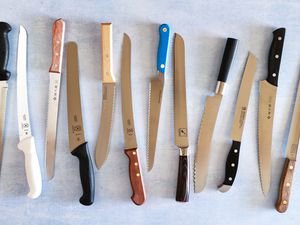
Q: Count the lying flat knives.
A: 12